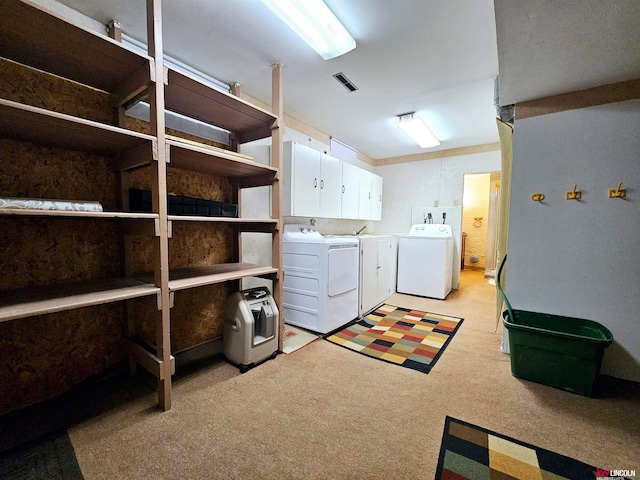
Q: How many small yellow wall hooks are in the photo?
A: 3